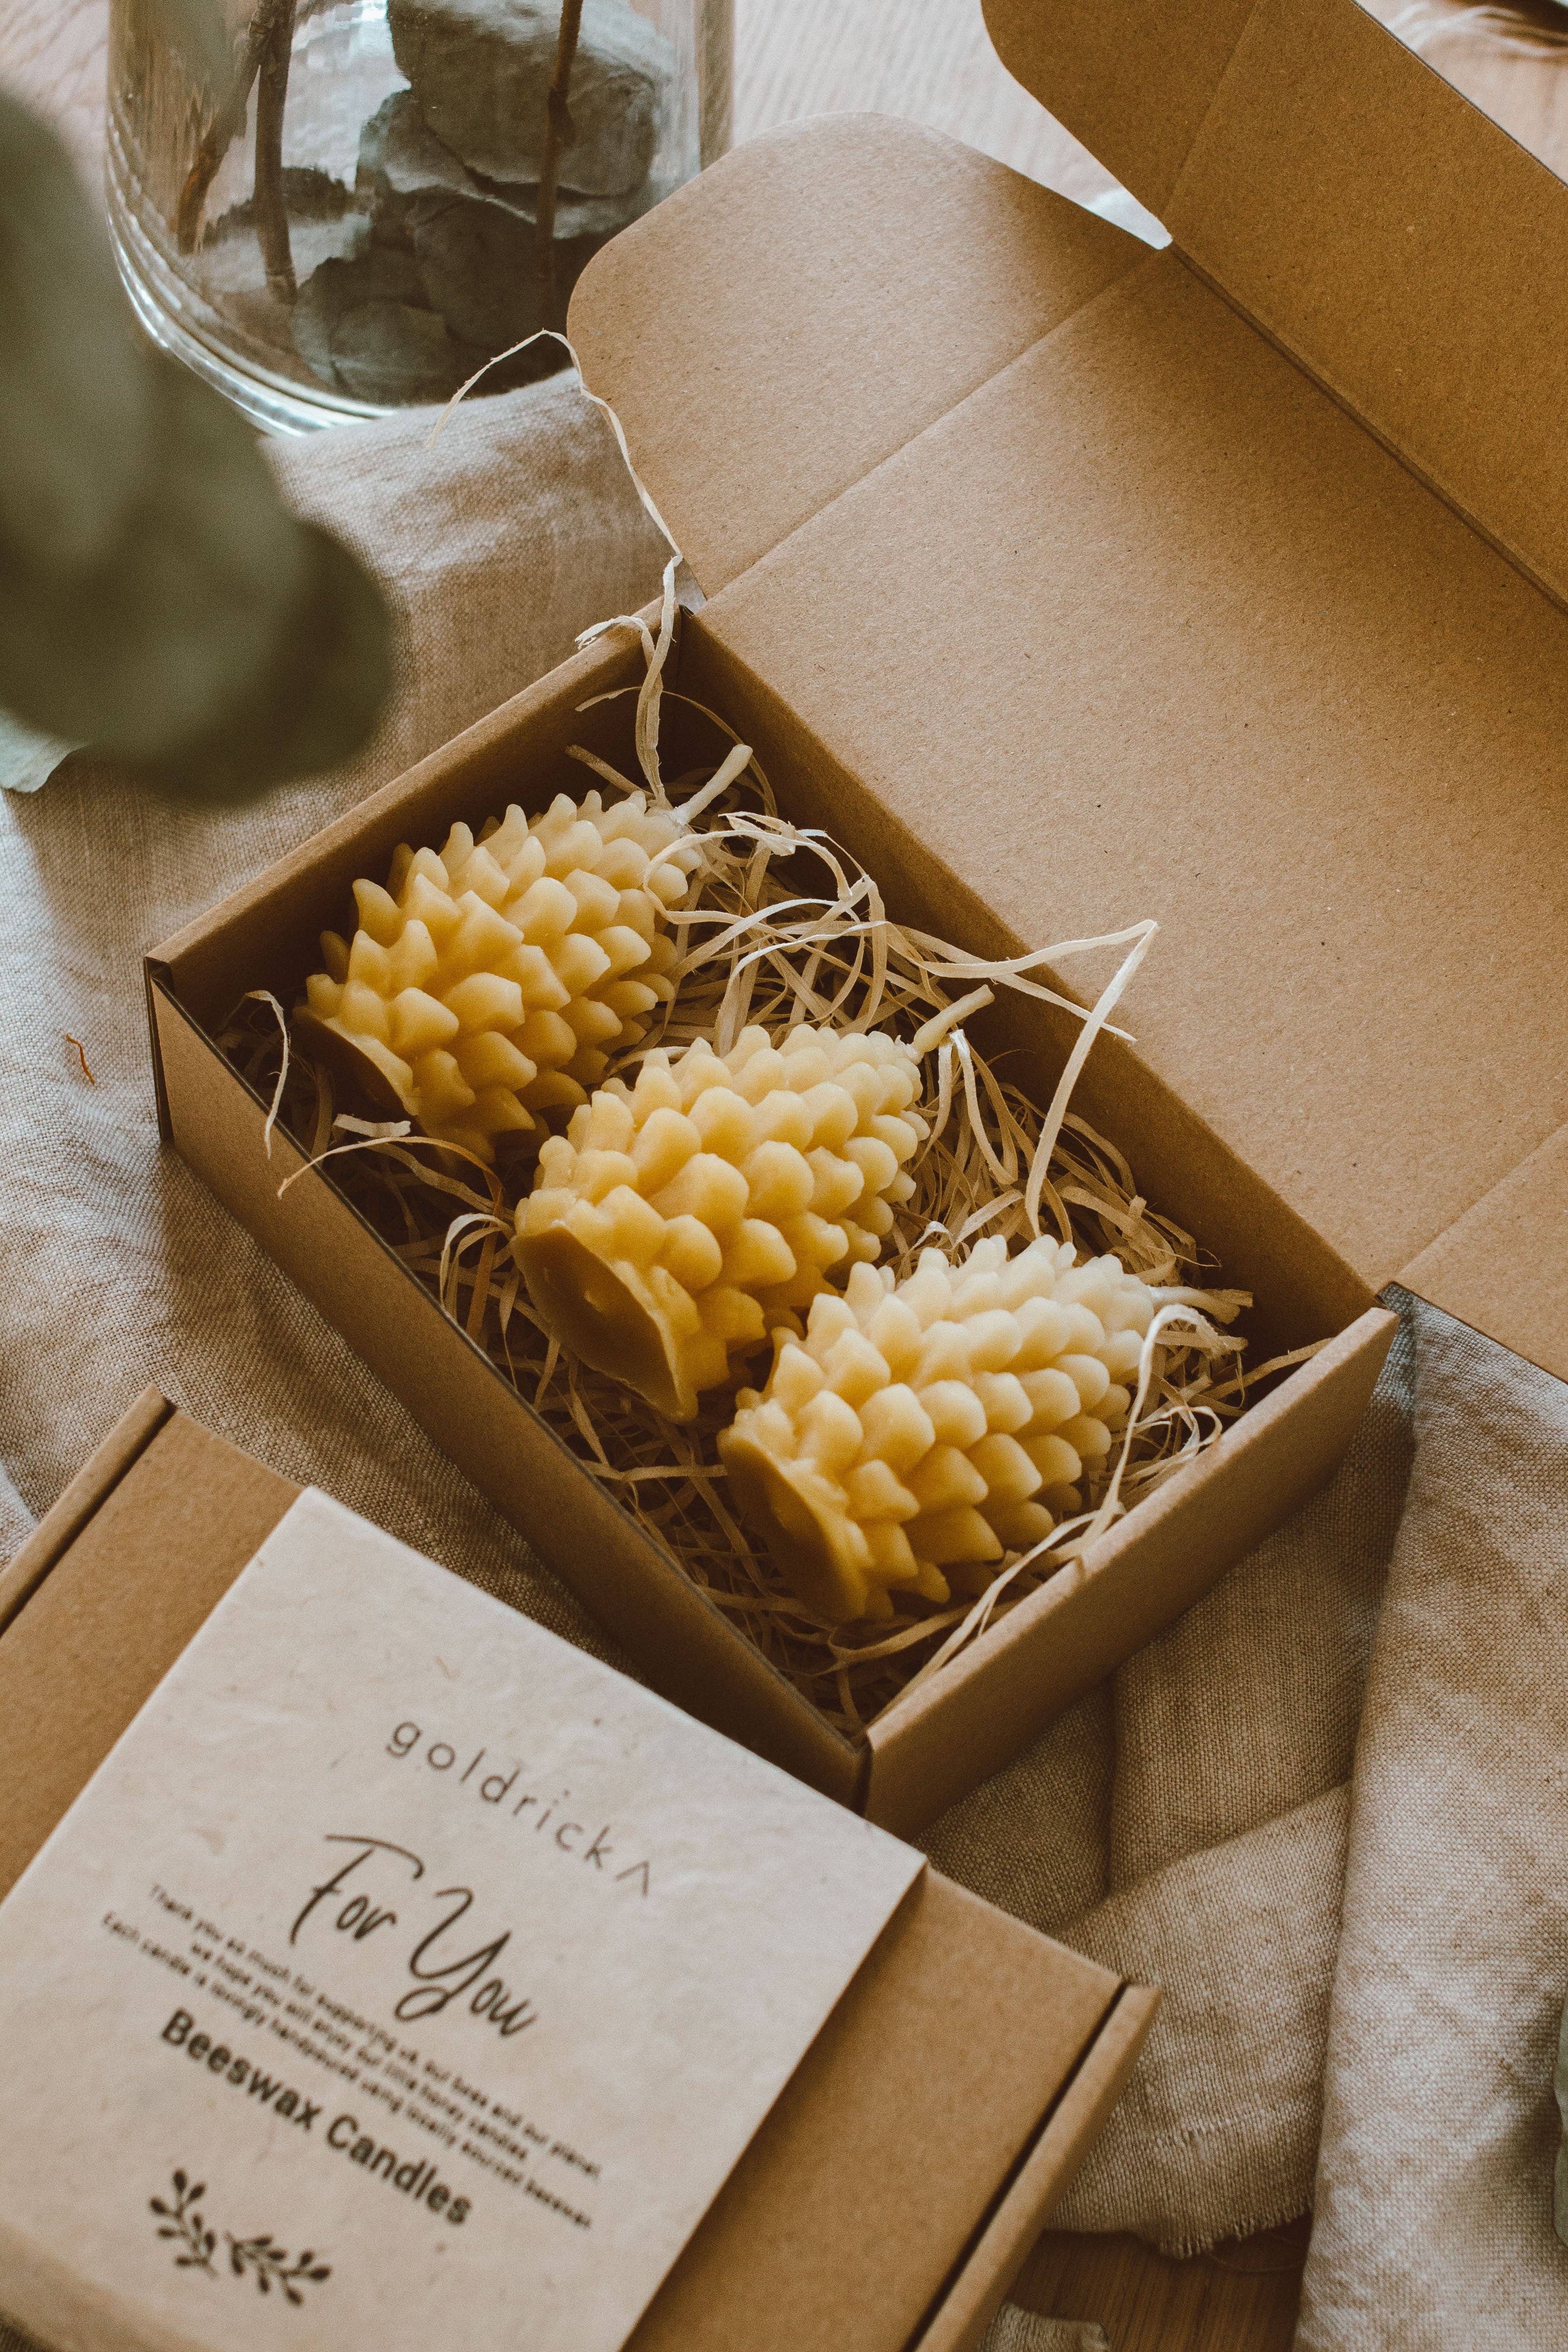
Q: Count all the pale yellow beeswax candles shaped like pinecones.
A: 3